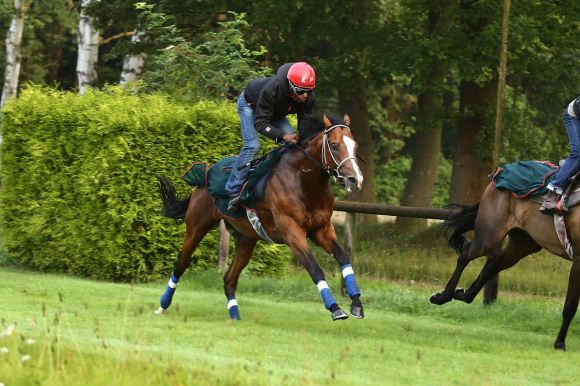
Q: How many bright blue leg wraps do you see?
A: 4